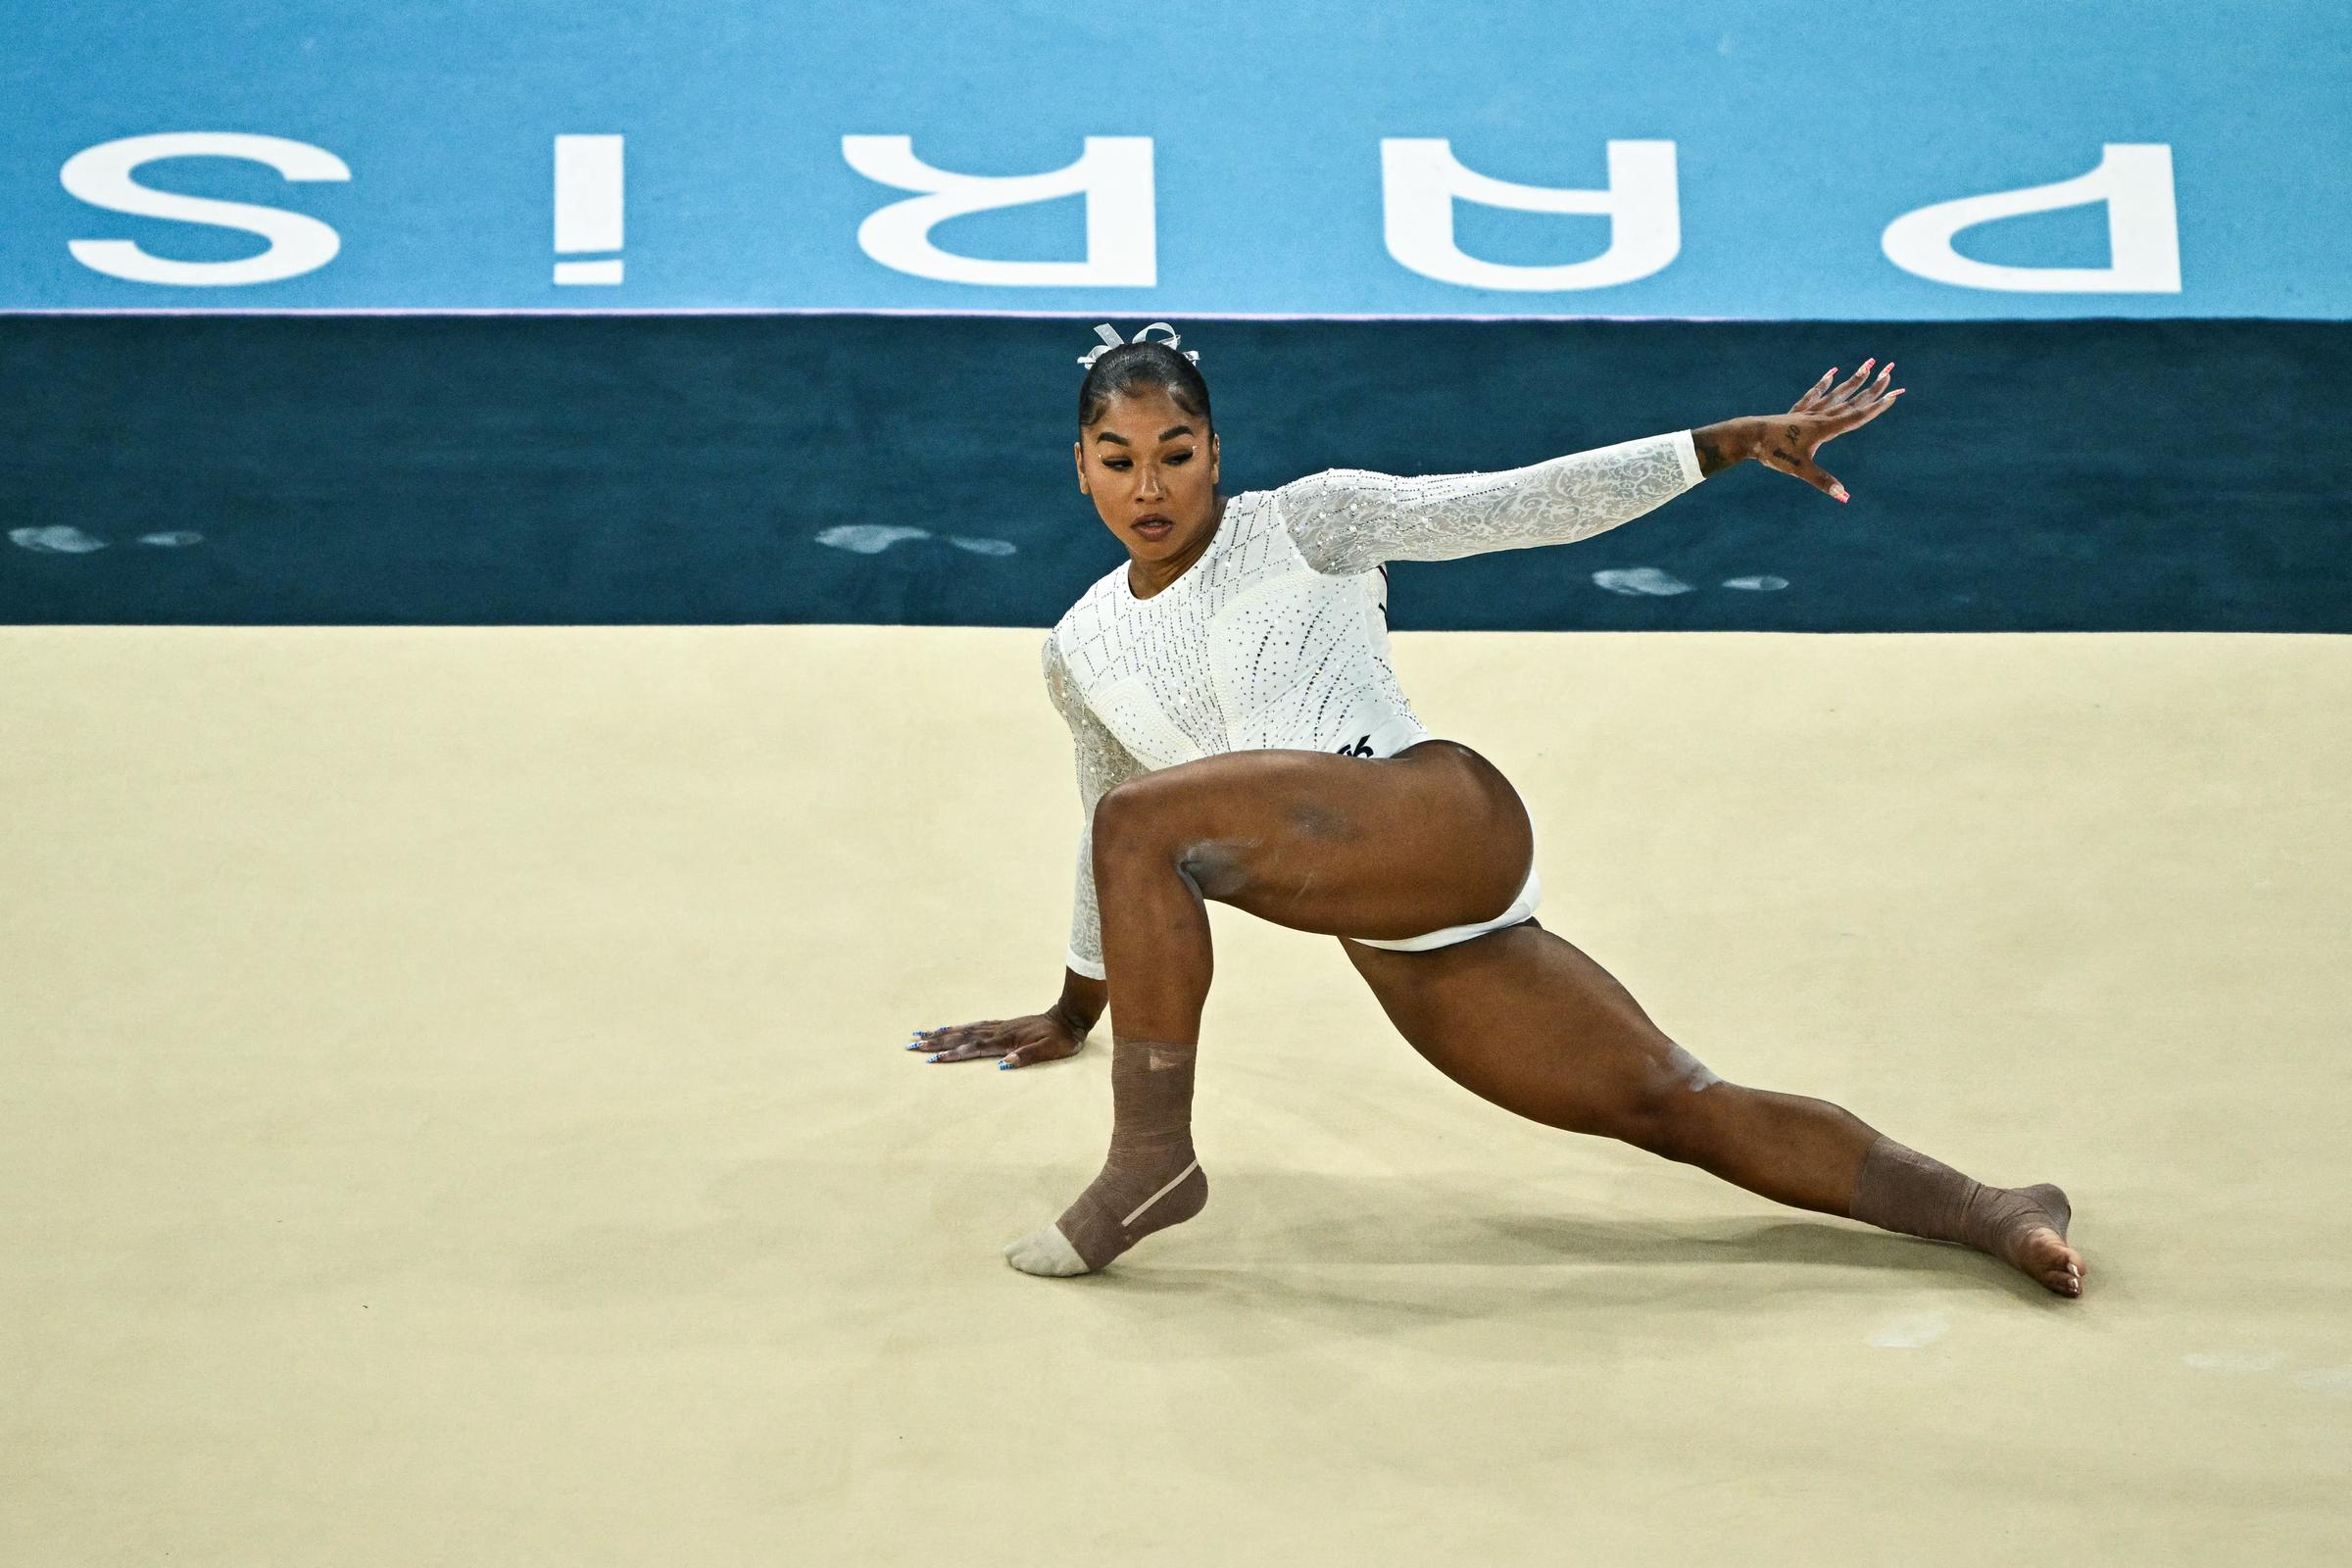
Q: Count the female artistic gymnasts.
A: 1